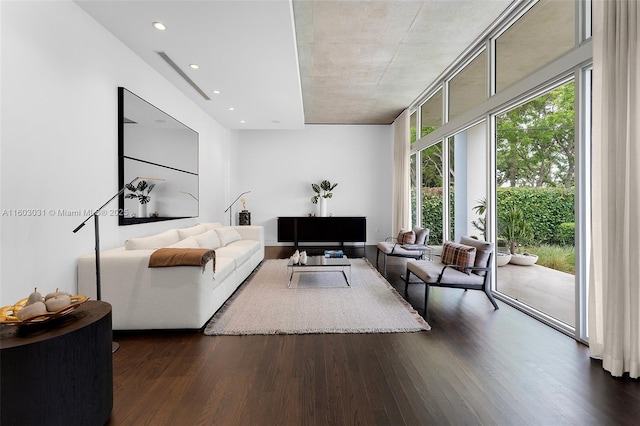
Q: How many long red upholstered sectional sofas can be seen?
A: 0